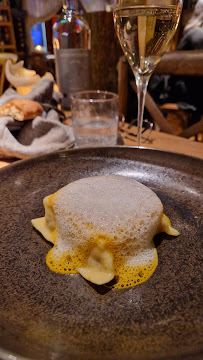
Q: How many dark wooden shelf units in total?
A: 1